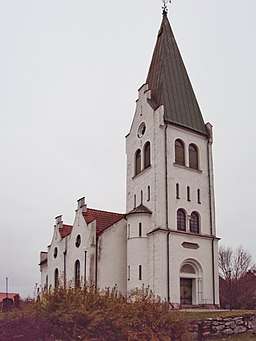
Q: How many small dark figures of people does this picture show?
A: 0